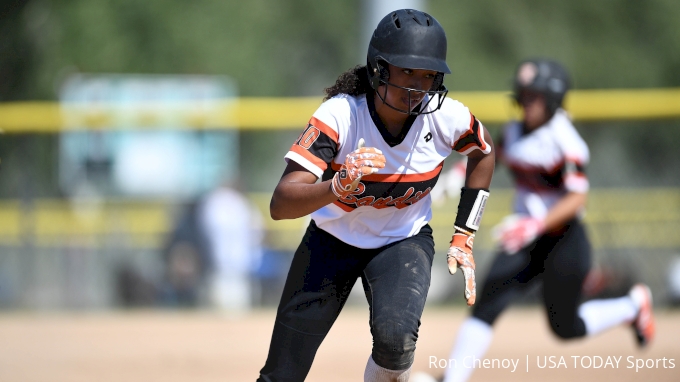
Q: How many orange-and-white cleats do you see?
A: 1